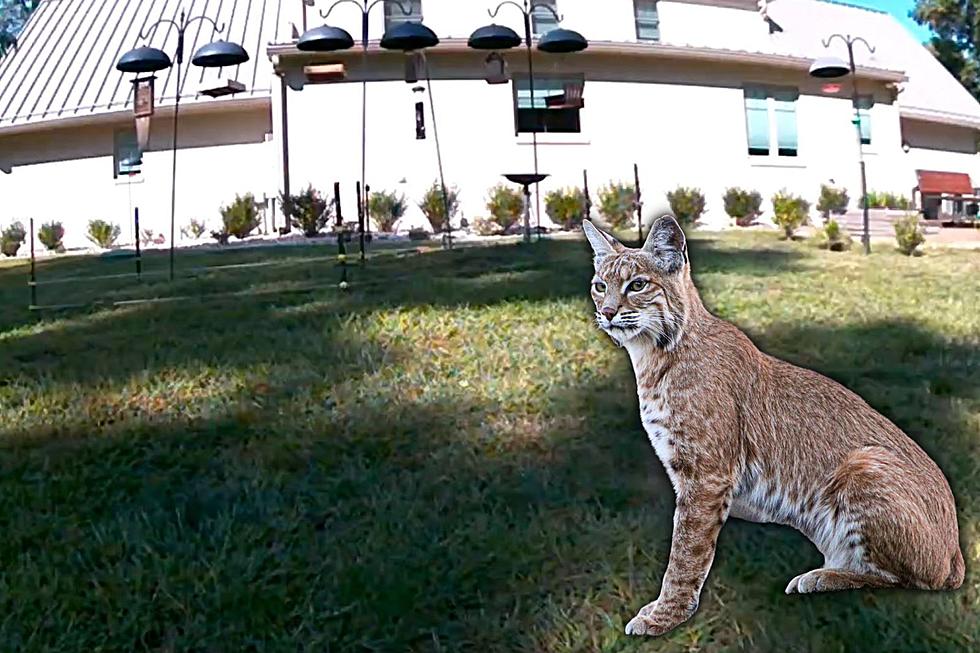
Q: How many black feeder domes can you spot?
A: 6